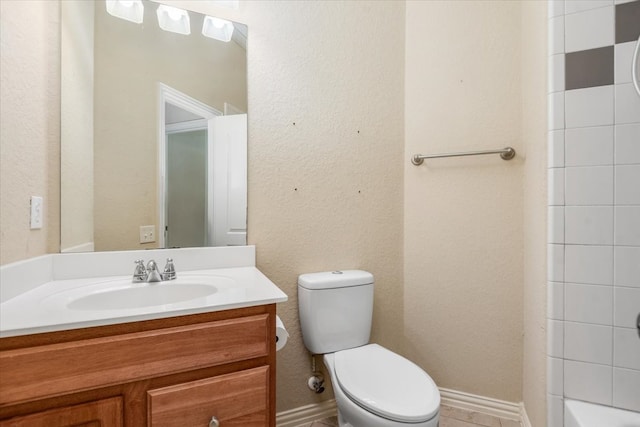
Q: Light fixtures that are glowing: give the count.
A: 3